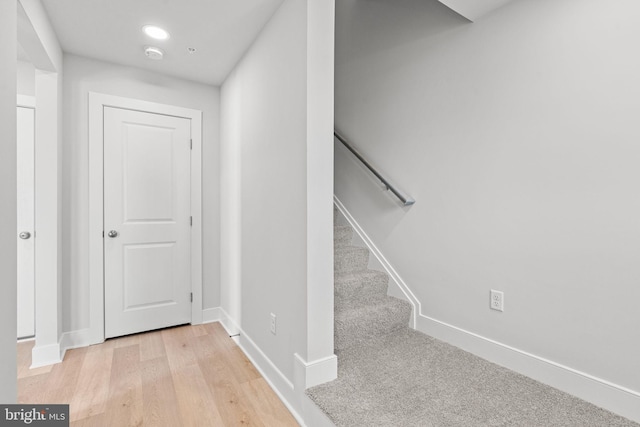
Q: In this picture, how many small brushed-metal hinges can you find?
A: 3